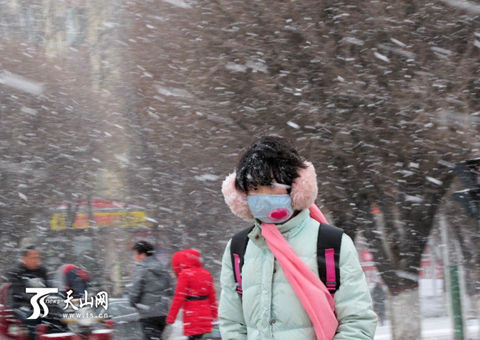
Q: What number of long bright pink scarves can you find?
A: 1